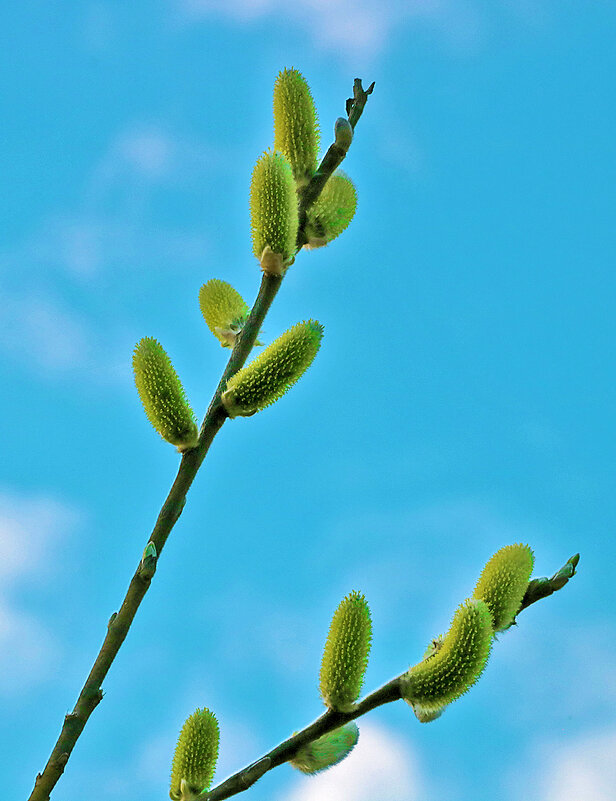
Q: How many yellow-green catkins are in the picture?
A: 11